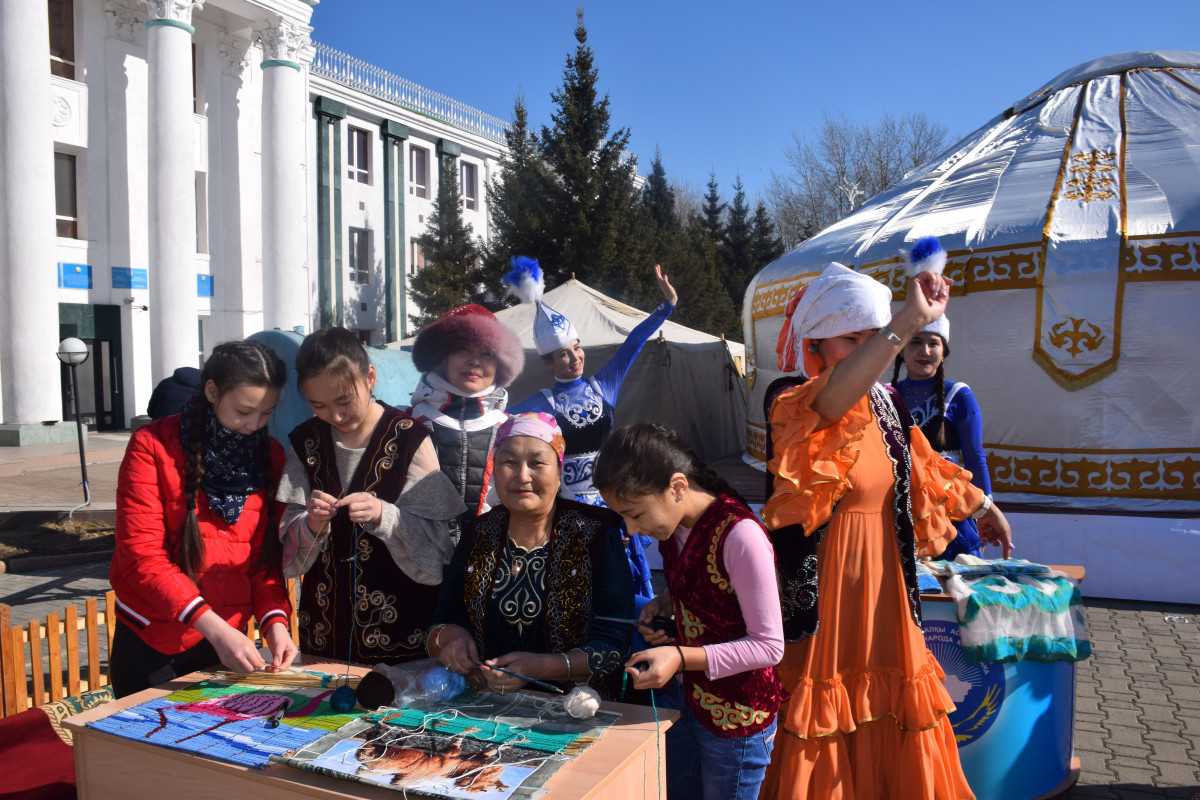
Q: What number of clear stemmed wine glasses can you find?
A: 0